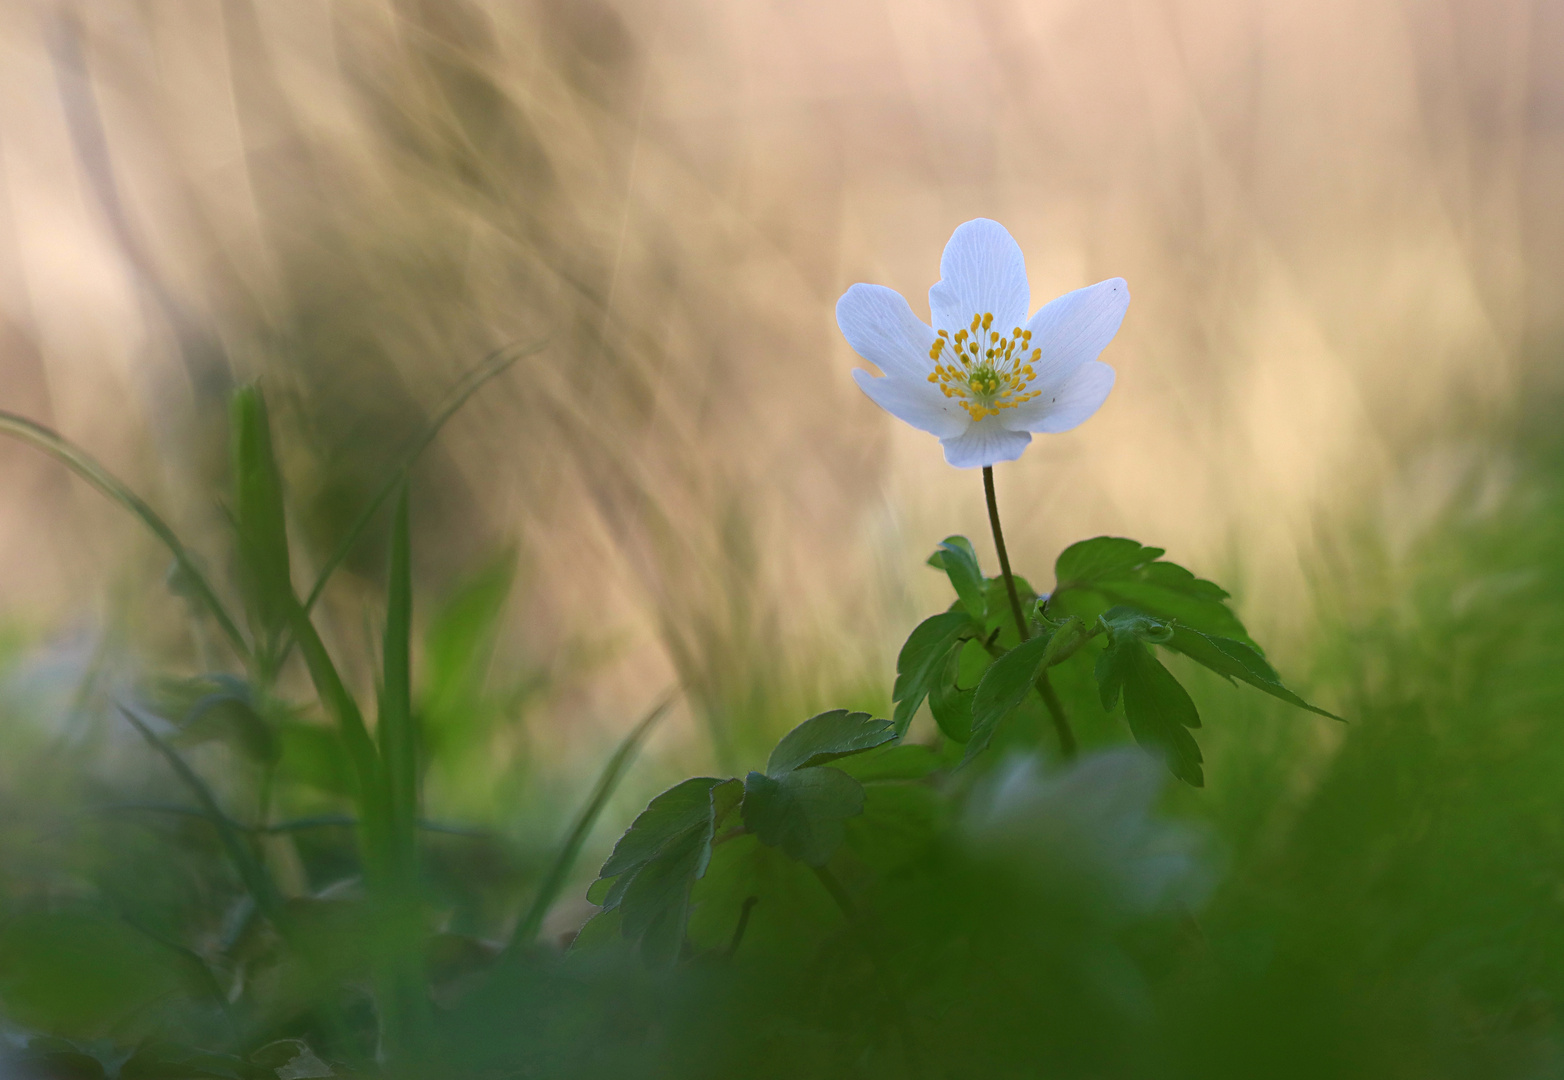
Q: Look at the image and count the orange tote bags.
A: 0